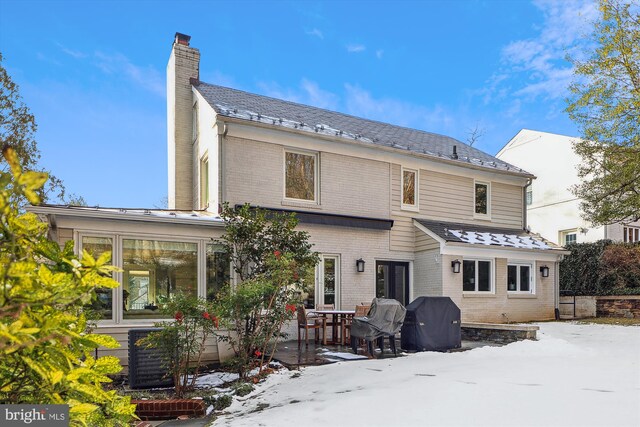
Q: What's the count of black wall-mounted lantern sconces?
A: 3